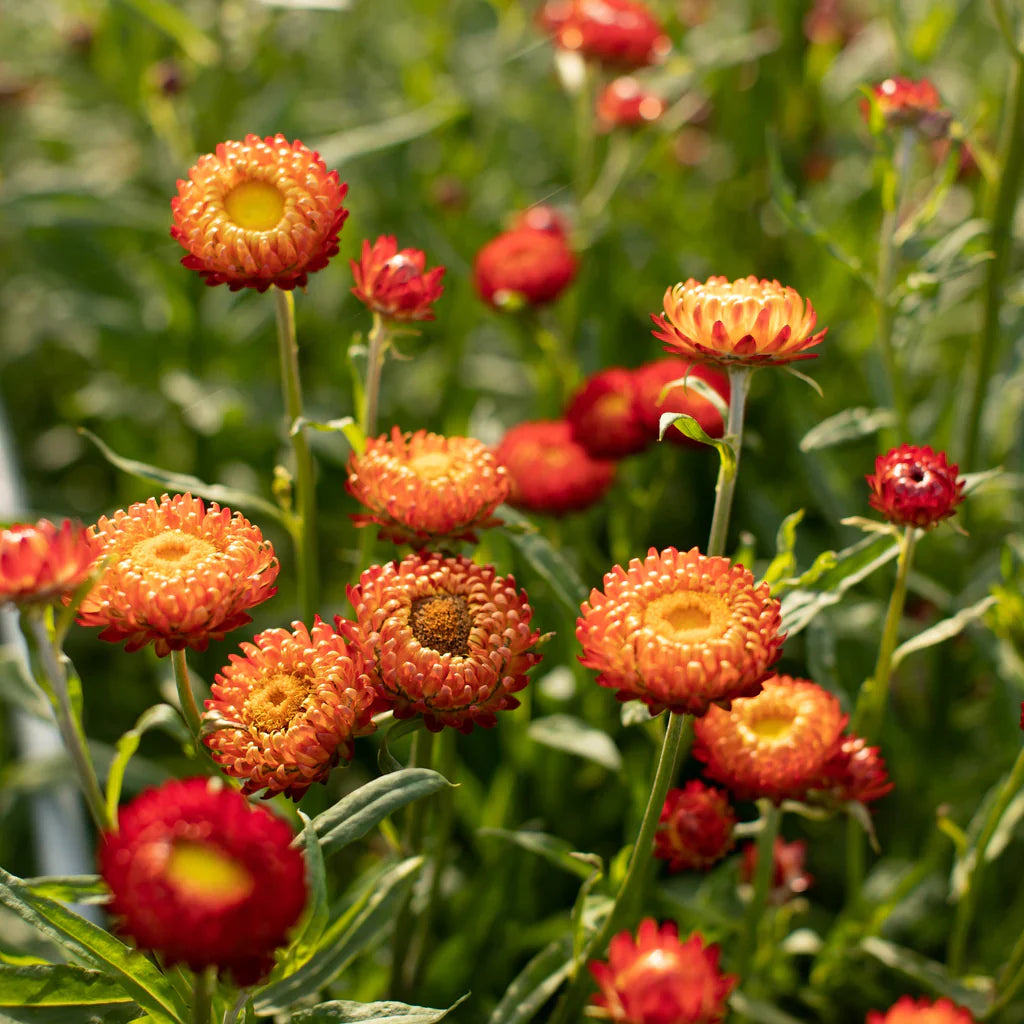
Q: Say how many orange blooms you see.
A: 8